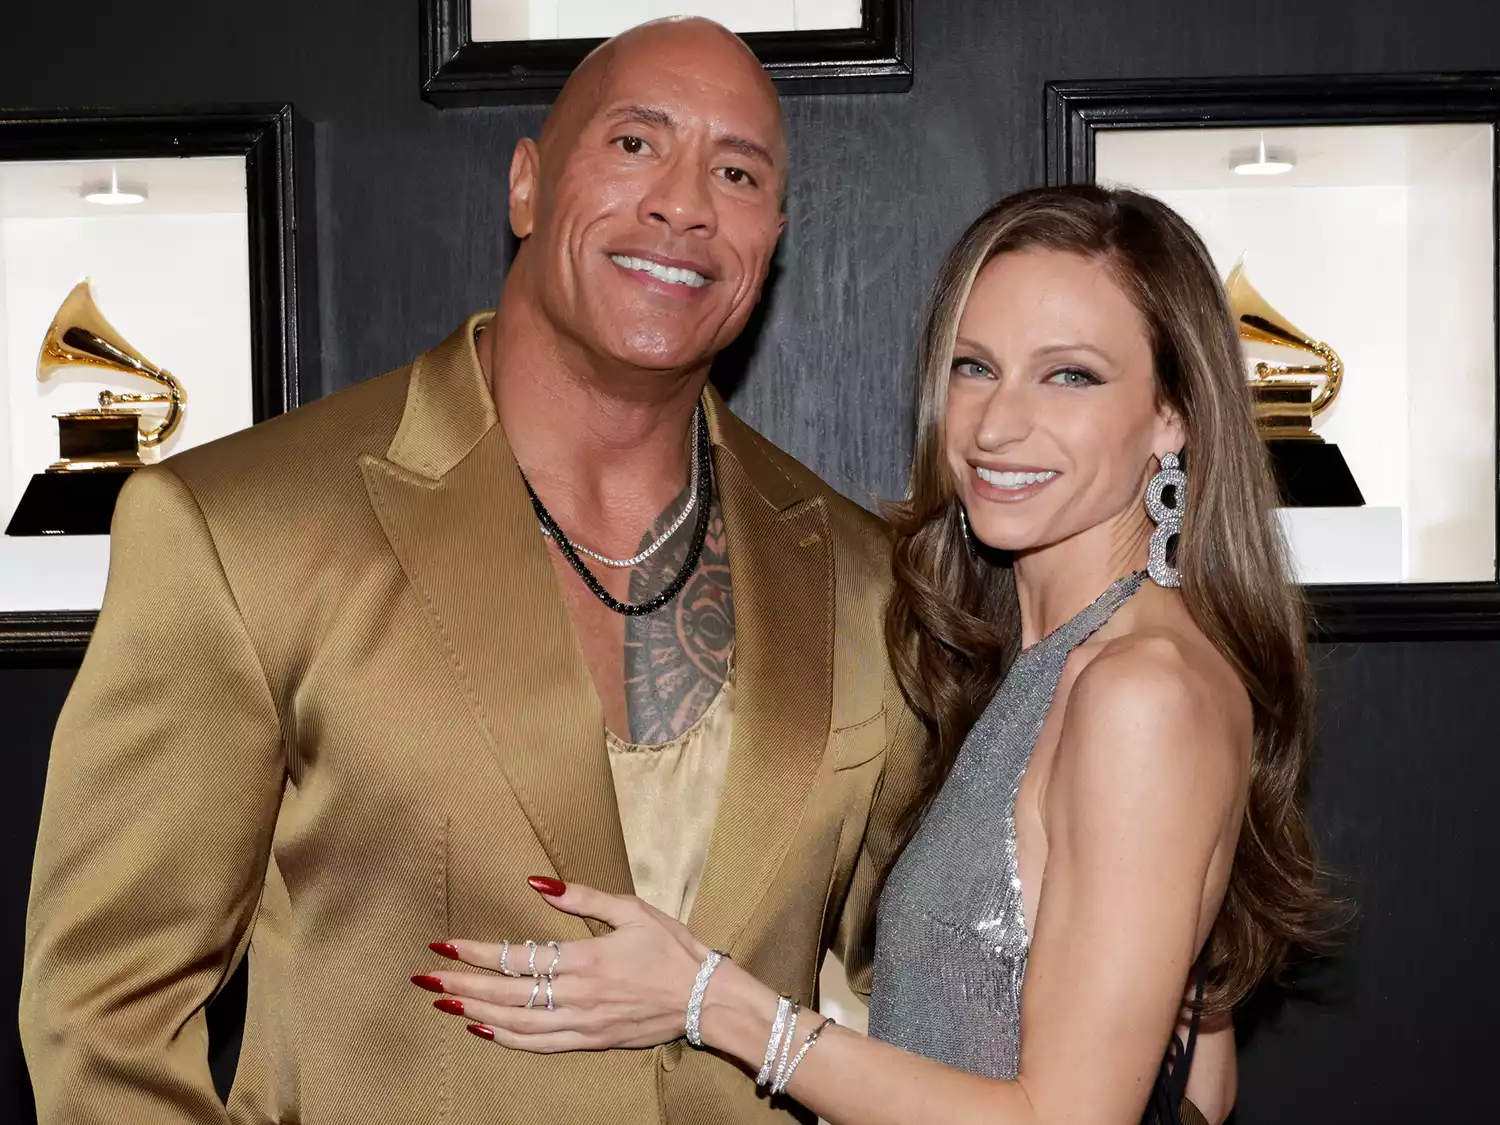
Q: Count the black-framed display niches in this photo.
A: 3